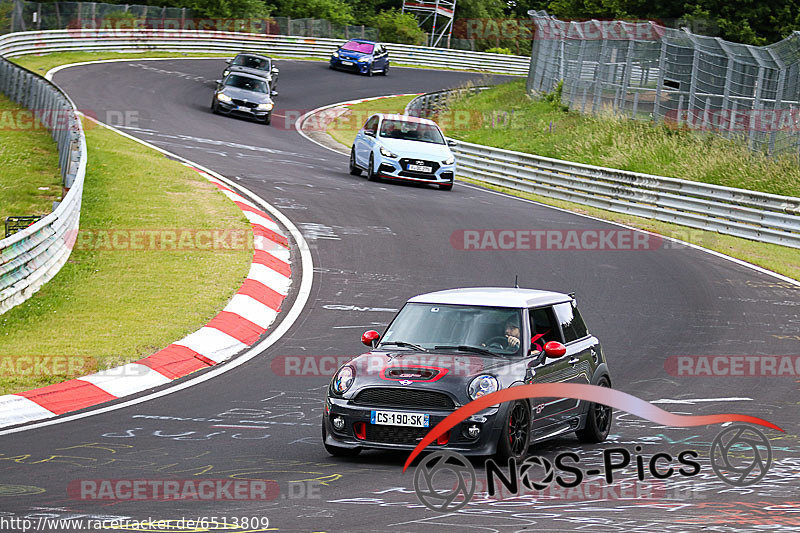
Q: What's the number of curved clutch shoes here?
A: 0